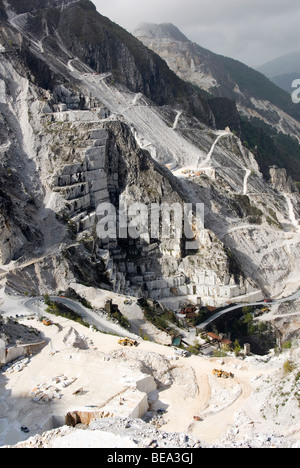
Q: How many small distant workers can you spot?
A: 0